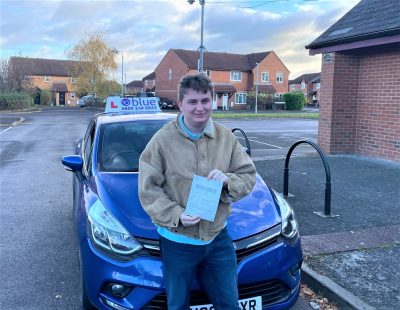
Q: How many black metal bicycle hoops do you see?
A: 2